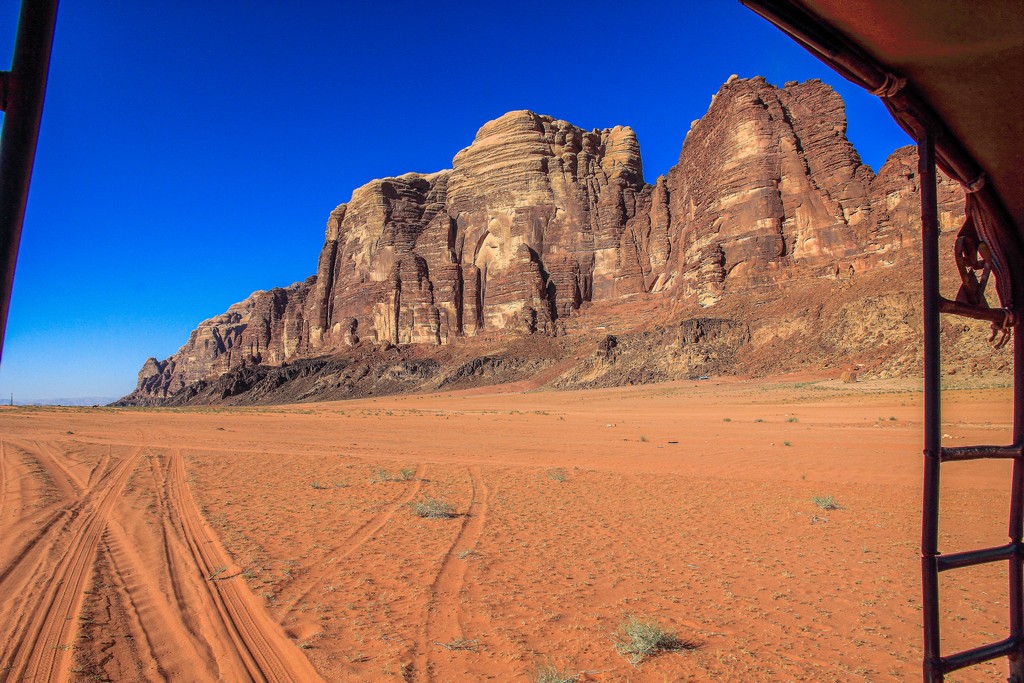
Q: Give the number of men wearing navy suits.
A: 0